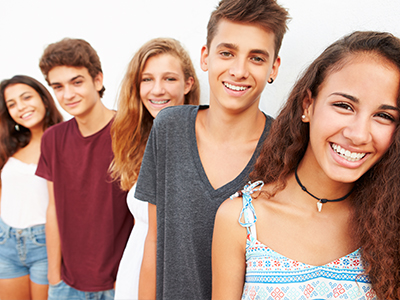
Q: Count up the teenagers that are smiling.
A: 5